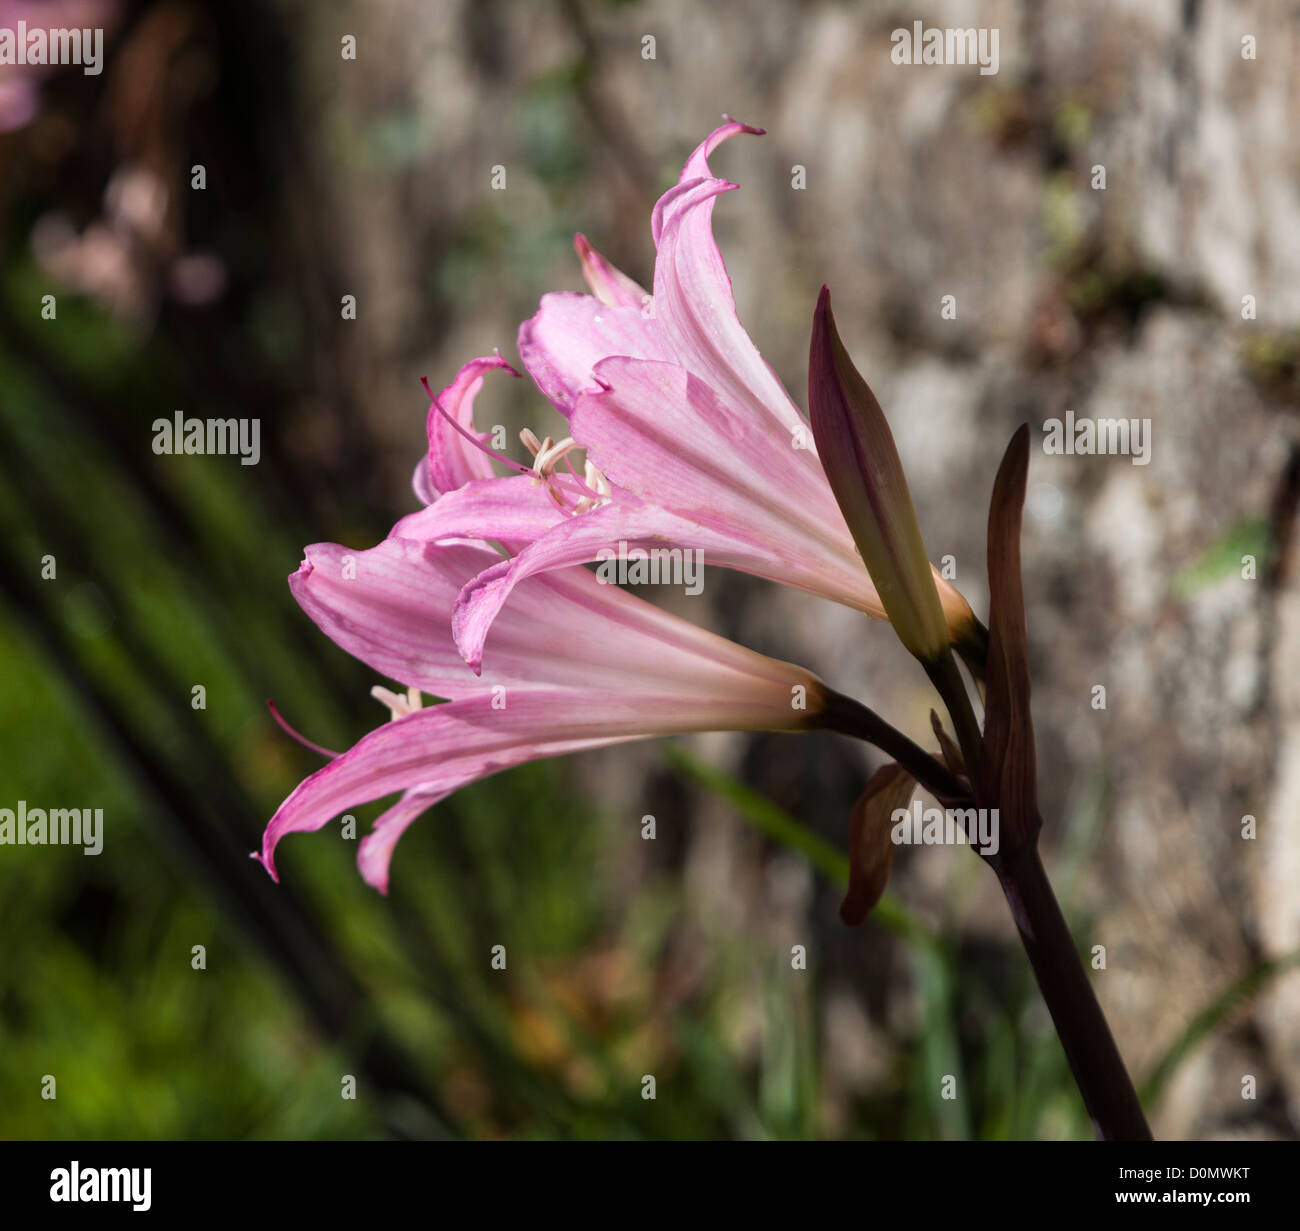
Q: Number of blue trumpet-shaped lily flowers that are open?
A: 0